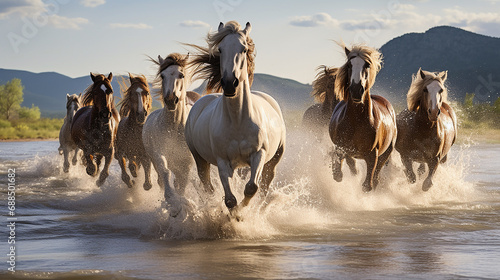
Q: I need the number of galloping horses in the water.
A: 8